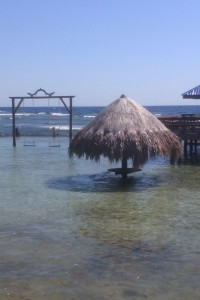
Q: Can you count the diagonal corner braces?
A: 2